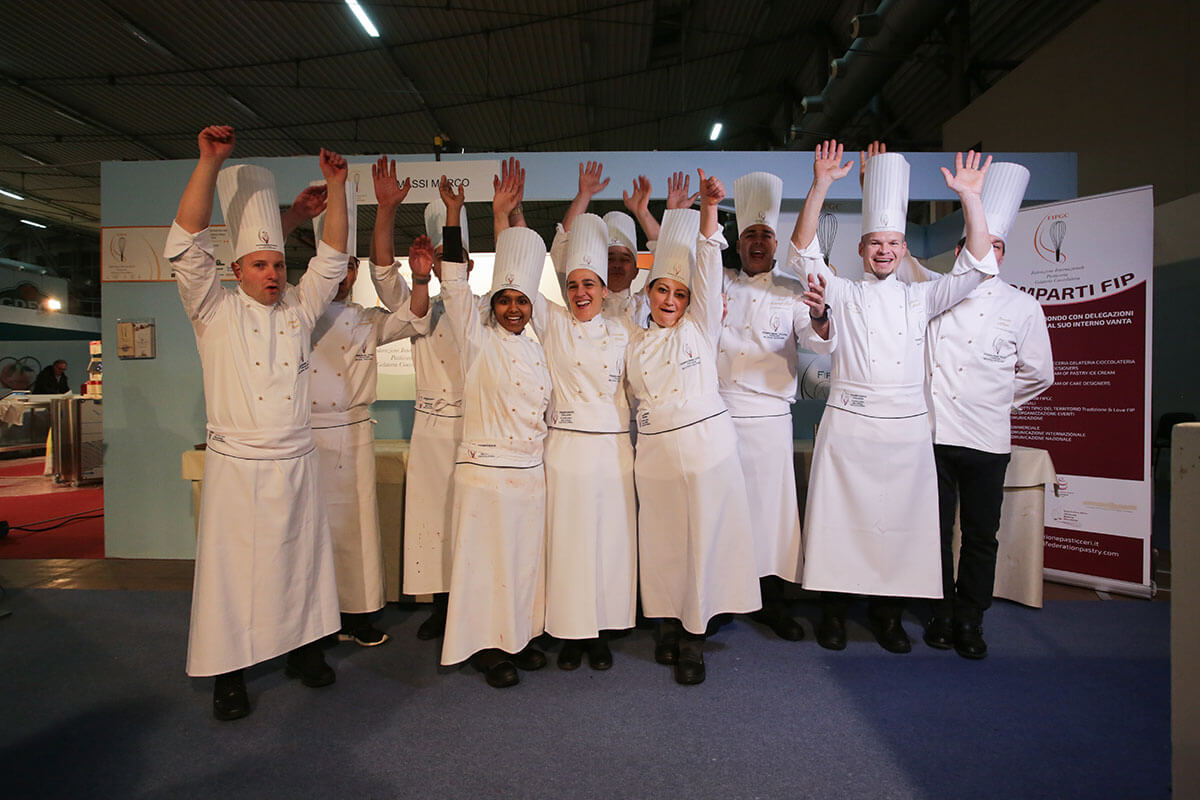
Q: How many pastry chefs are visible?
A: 10